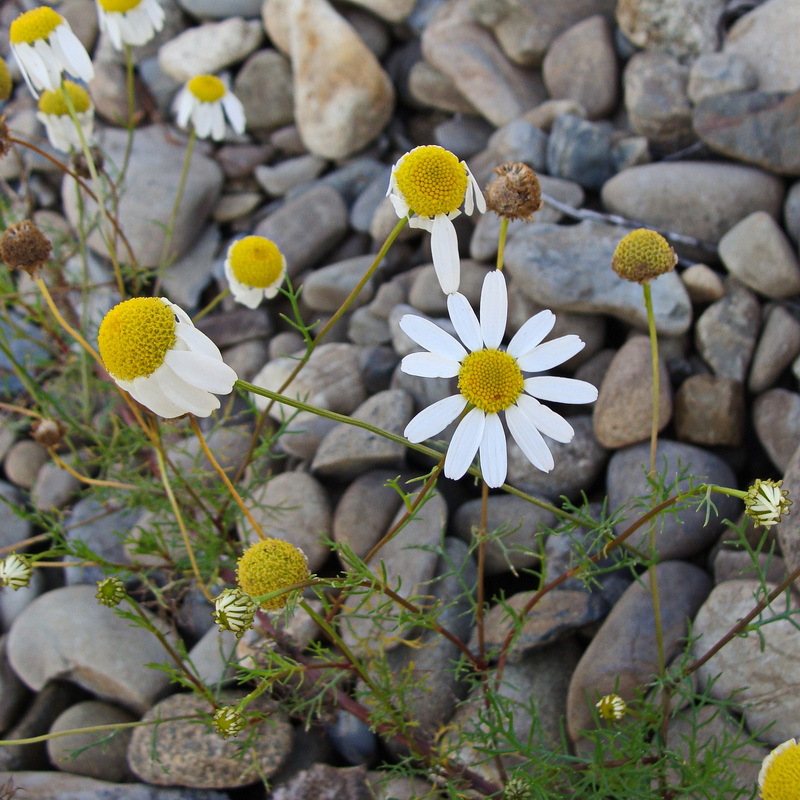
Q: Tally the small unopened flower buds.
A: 7